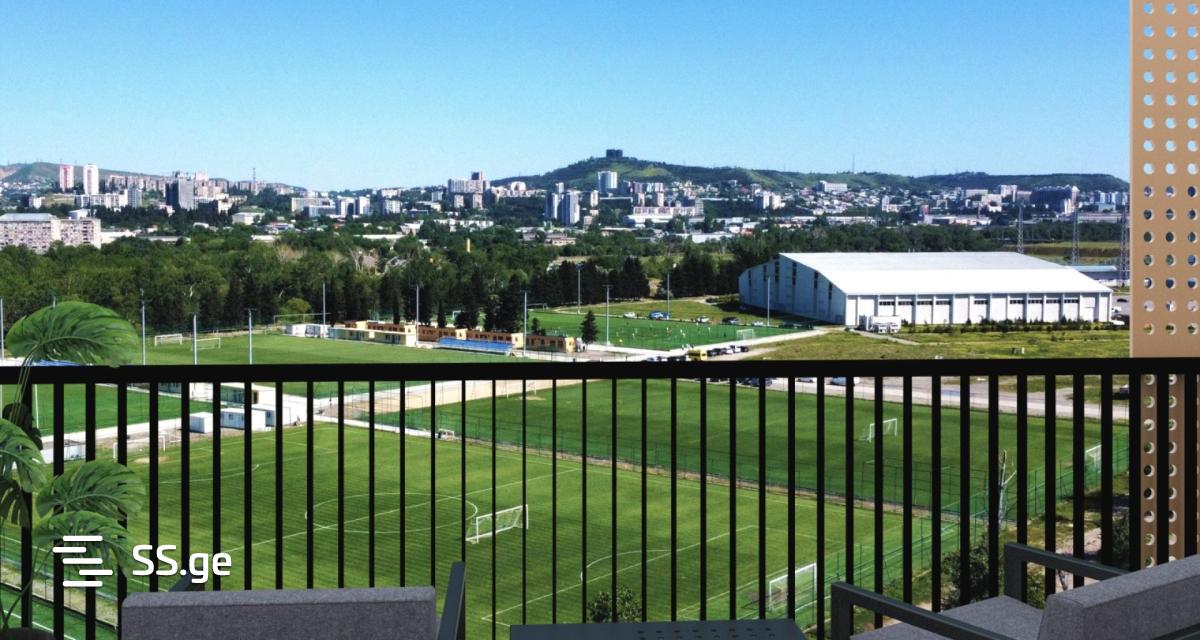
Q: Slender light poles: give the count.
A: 12